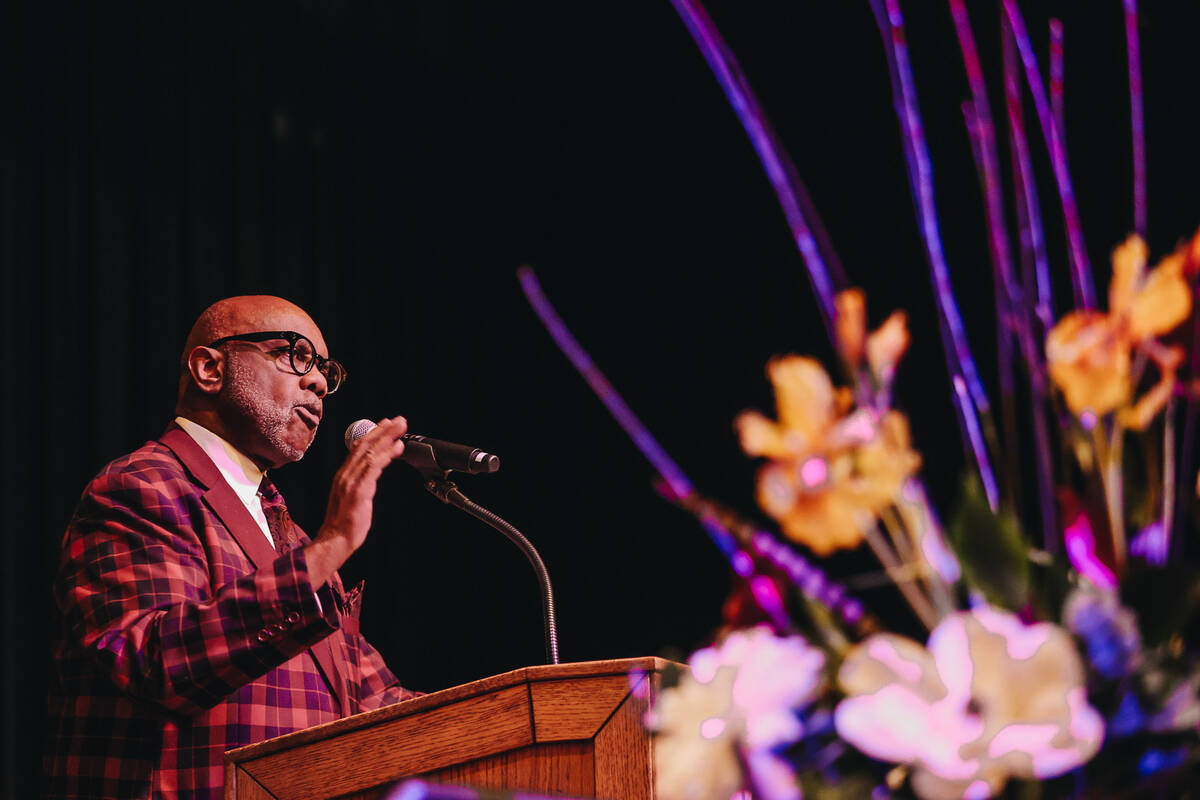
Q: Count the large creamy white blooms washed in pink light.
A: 2